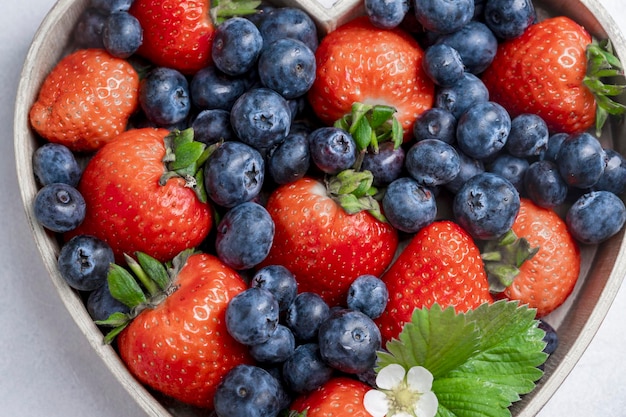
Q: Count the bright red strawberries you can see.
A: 10